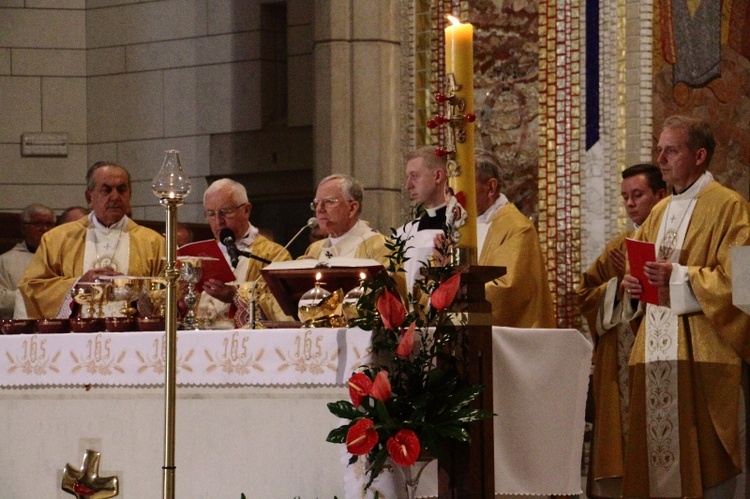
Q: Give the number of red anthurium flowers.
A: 7